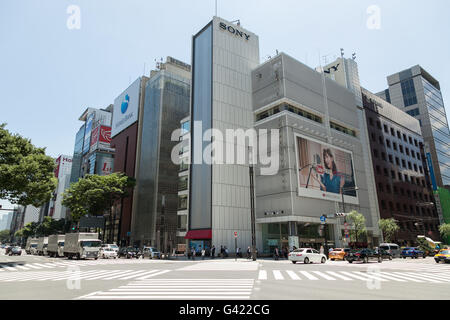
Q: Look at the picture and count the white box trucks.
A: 4